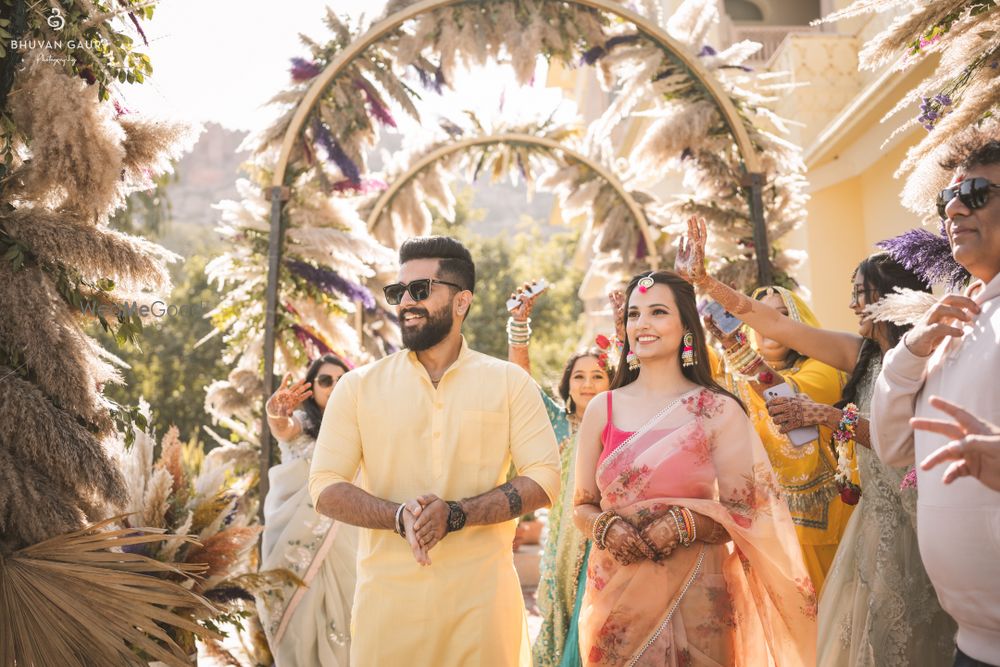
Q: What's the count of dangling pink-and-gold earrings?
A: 2